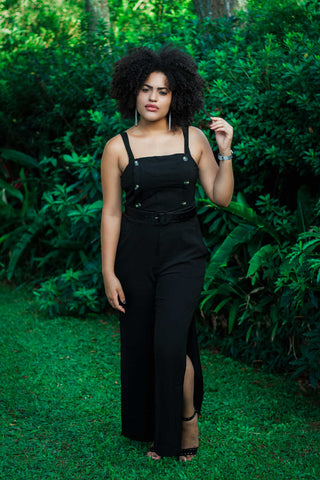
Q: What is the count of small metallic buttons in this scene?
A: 6